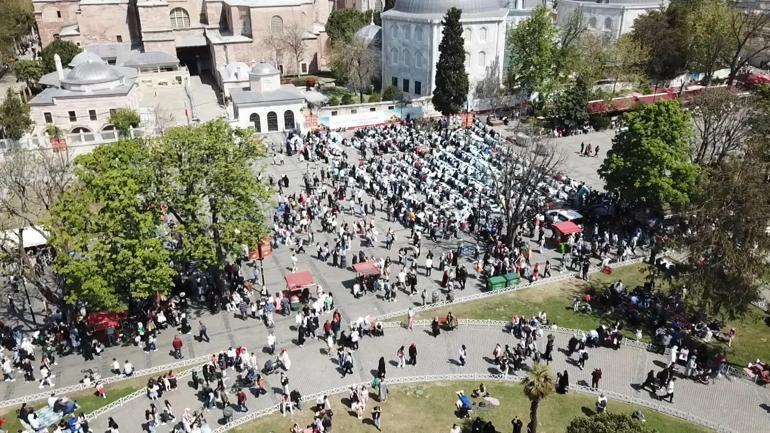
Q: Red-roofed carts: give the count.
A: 4